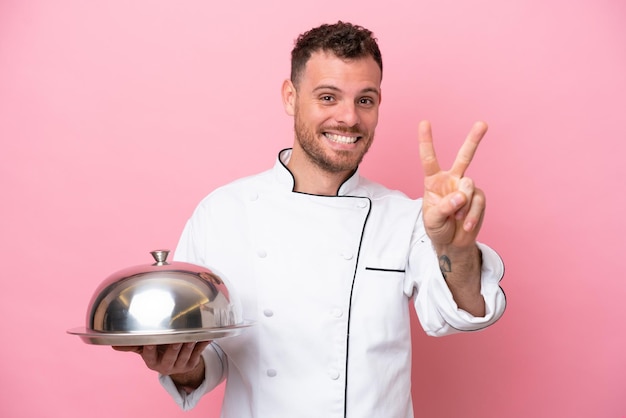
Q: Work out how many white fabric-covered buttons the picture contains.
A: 8